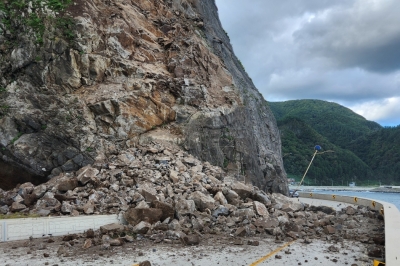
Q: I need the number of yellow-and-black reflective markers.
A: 6